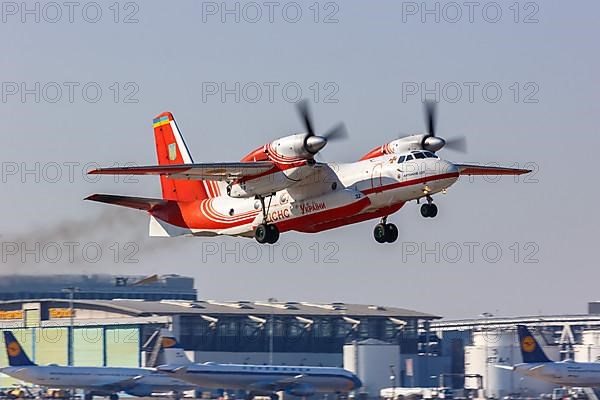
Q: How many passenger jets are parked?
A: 3